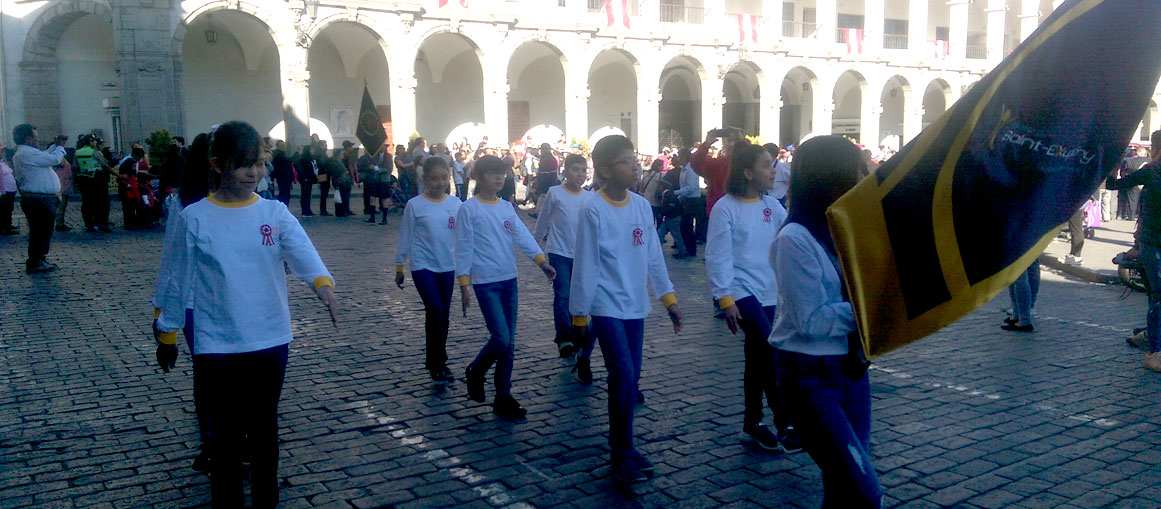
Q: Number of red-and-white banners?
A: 5